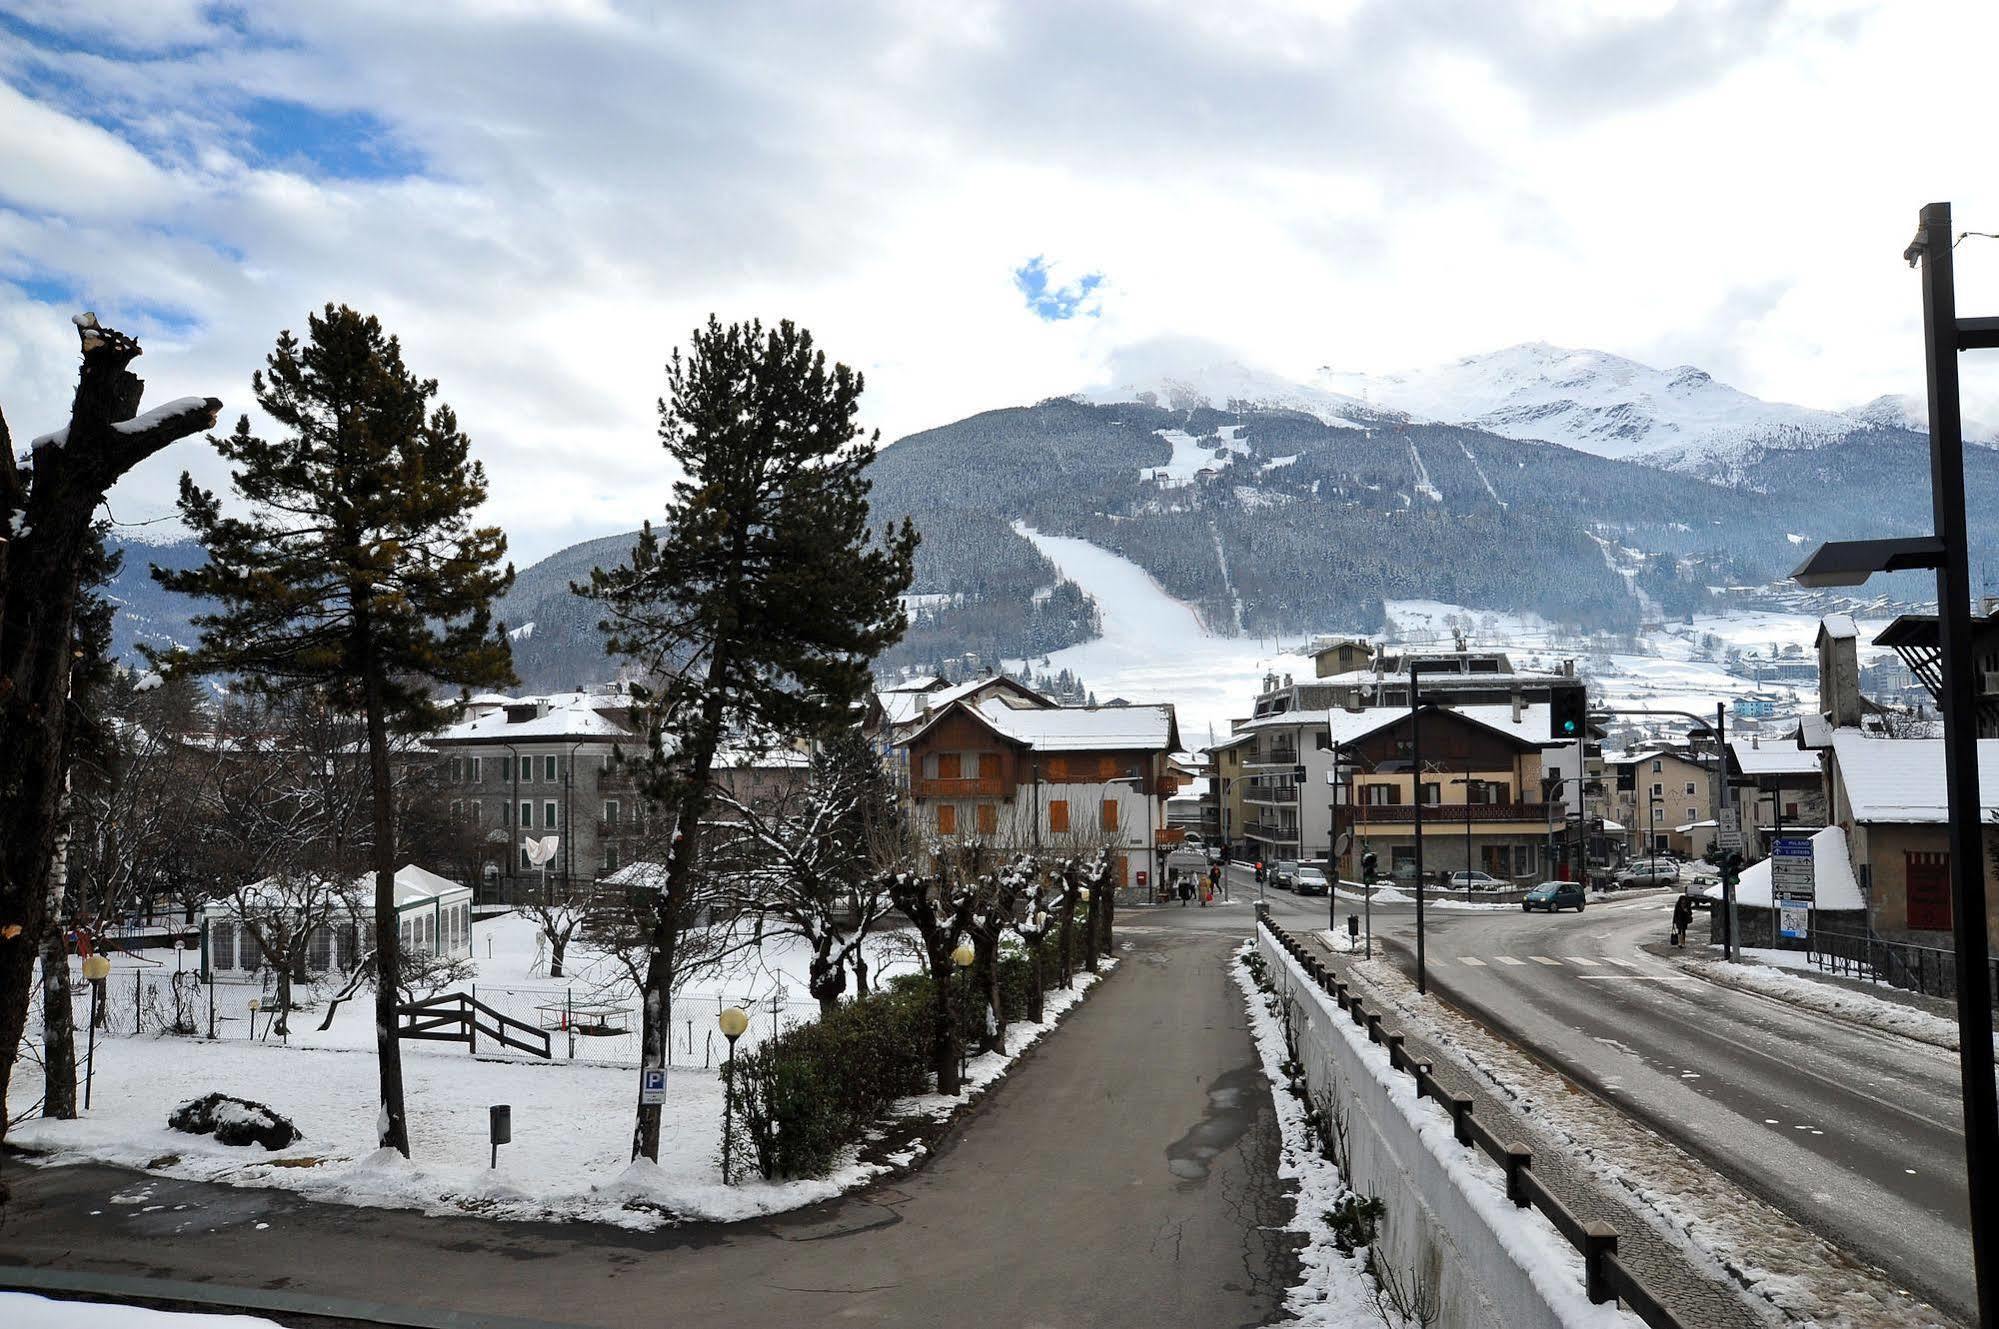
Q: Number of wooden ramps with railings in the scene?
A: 1